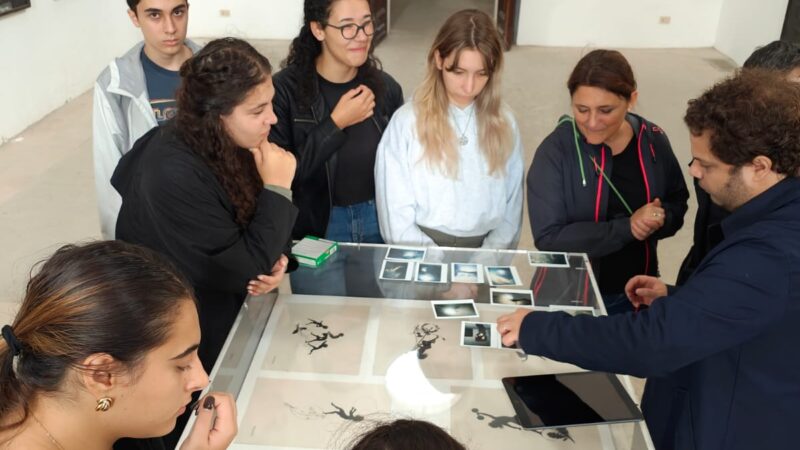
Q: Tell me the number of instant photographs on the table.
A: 11